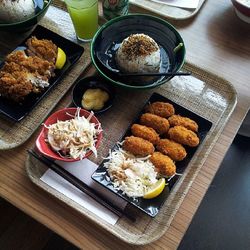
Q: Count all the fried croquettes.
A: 8